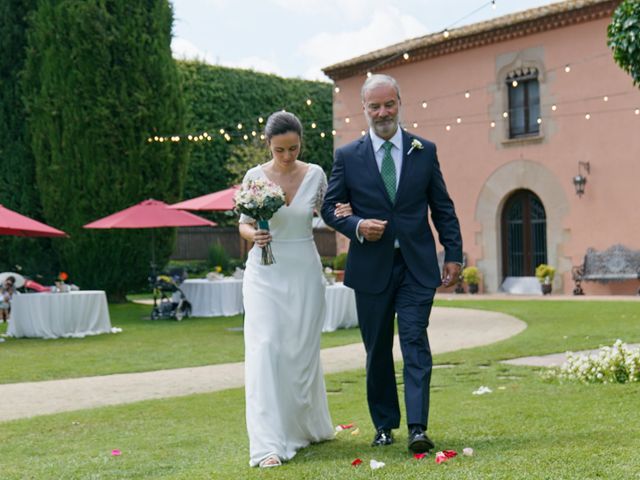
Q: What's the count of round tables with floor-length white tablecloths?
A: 3